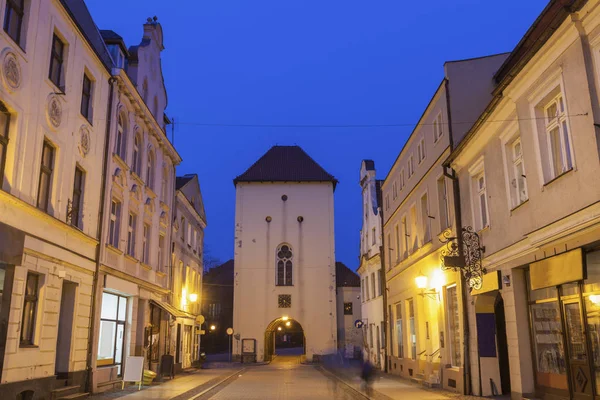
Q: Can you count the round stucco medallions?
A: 3